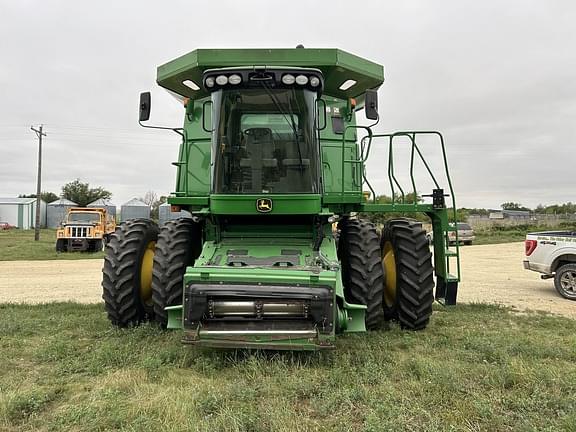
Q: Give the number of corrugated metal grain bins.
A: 4